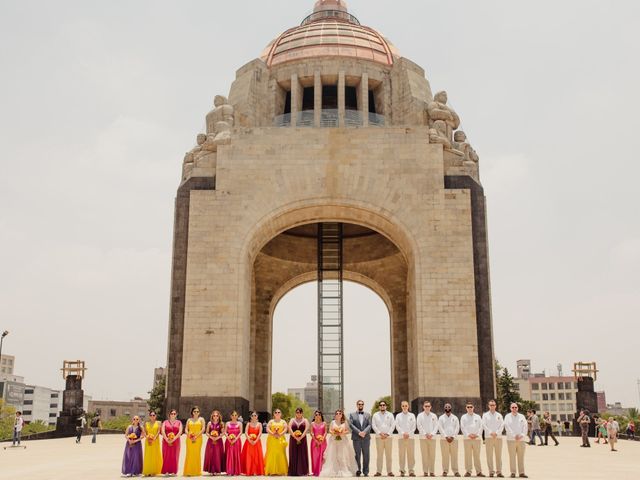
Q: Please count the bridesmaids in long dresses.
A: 10